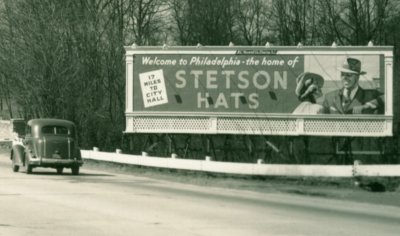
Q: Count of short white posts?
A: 7